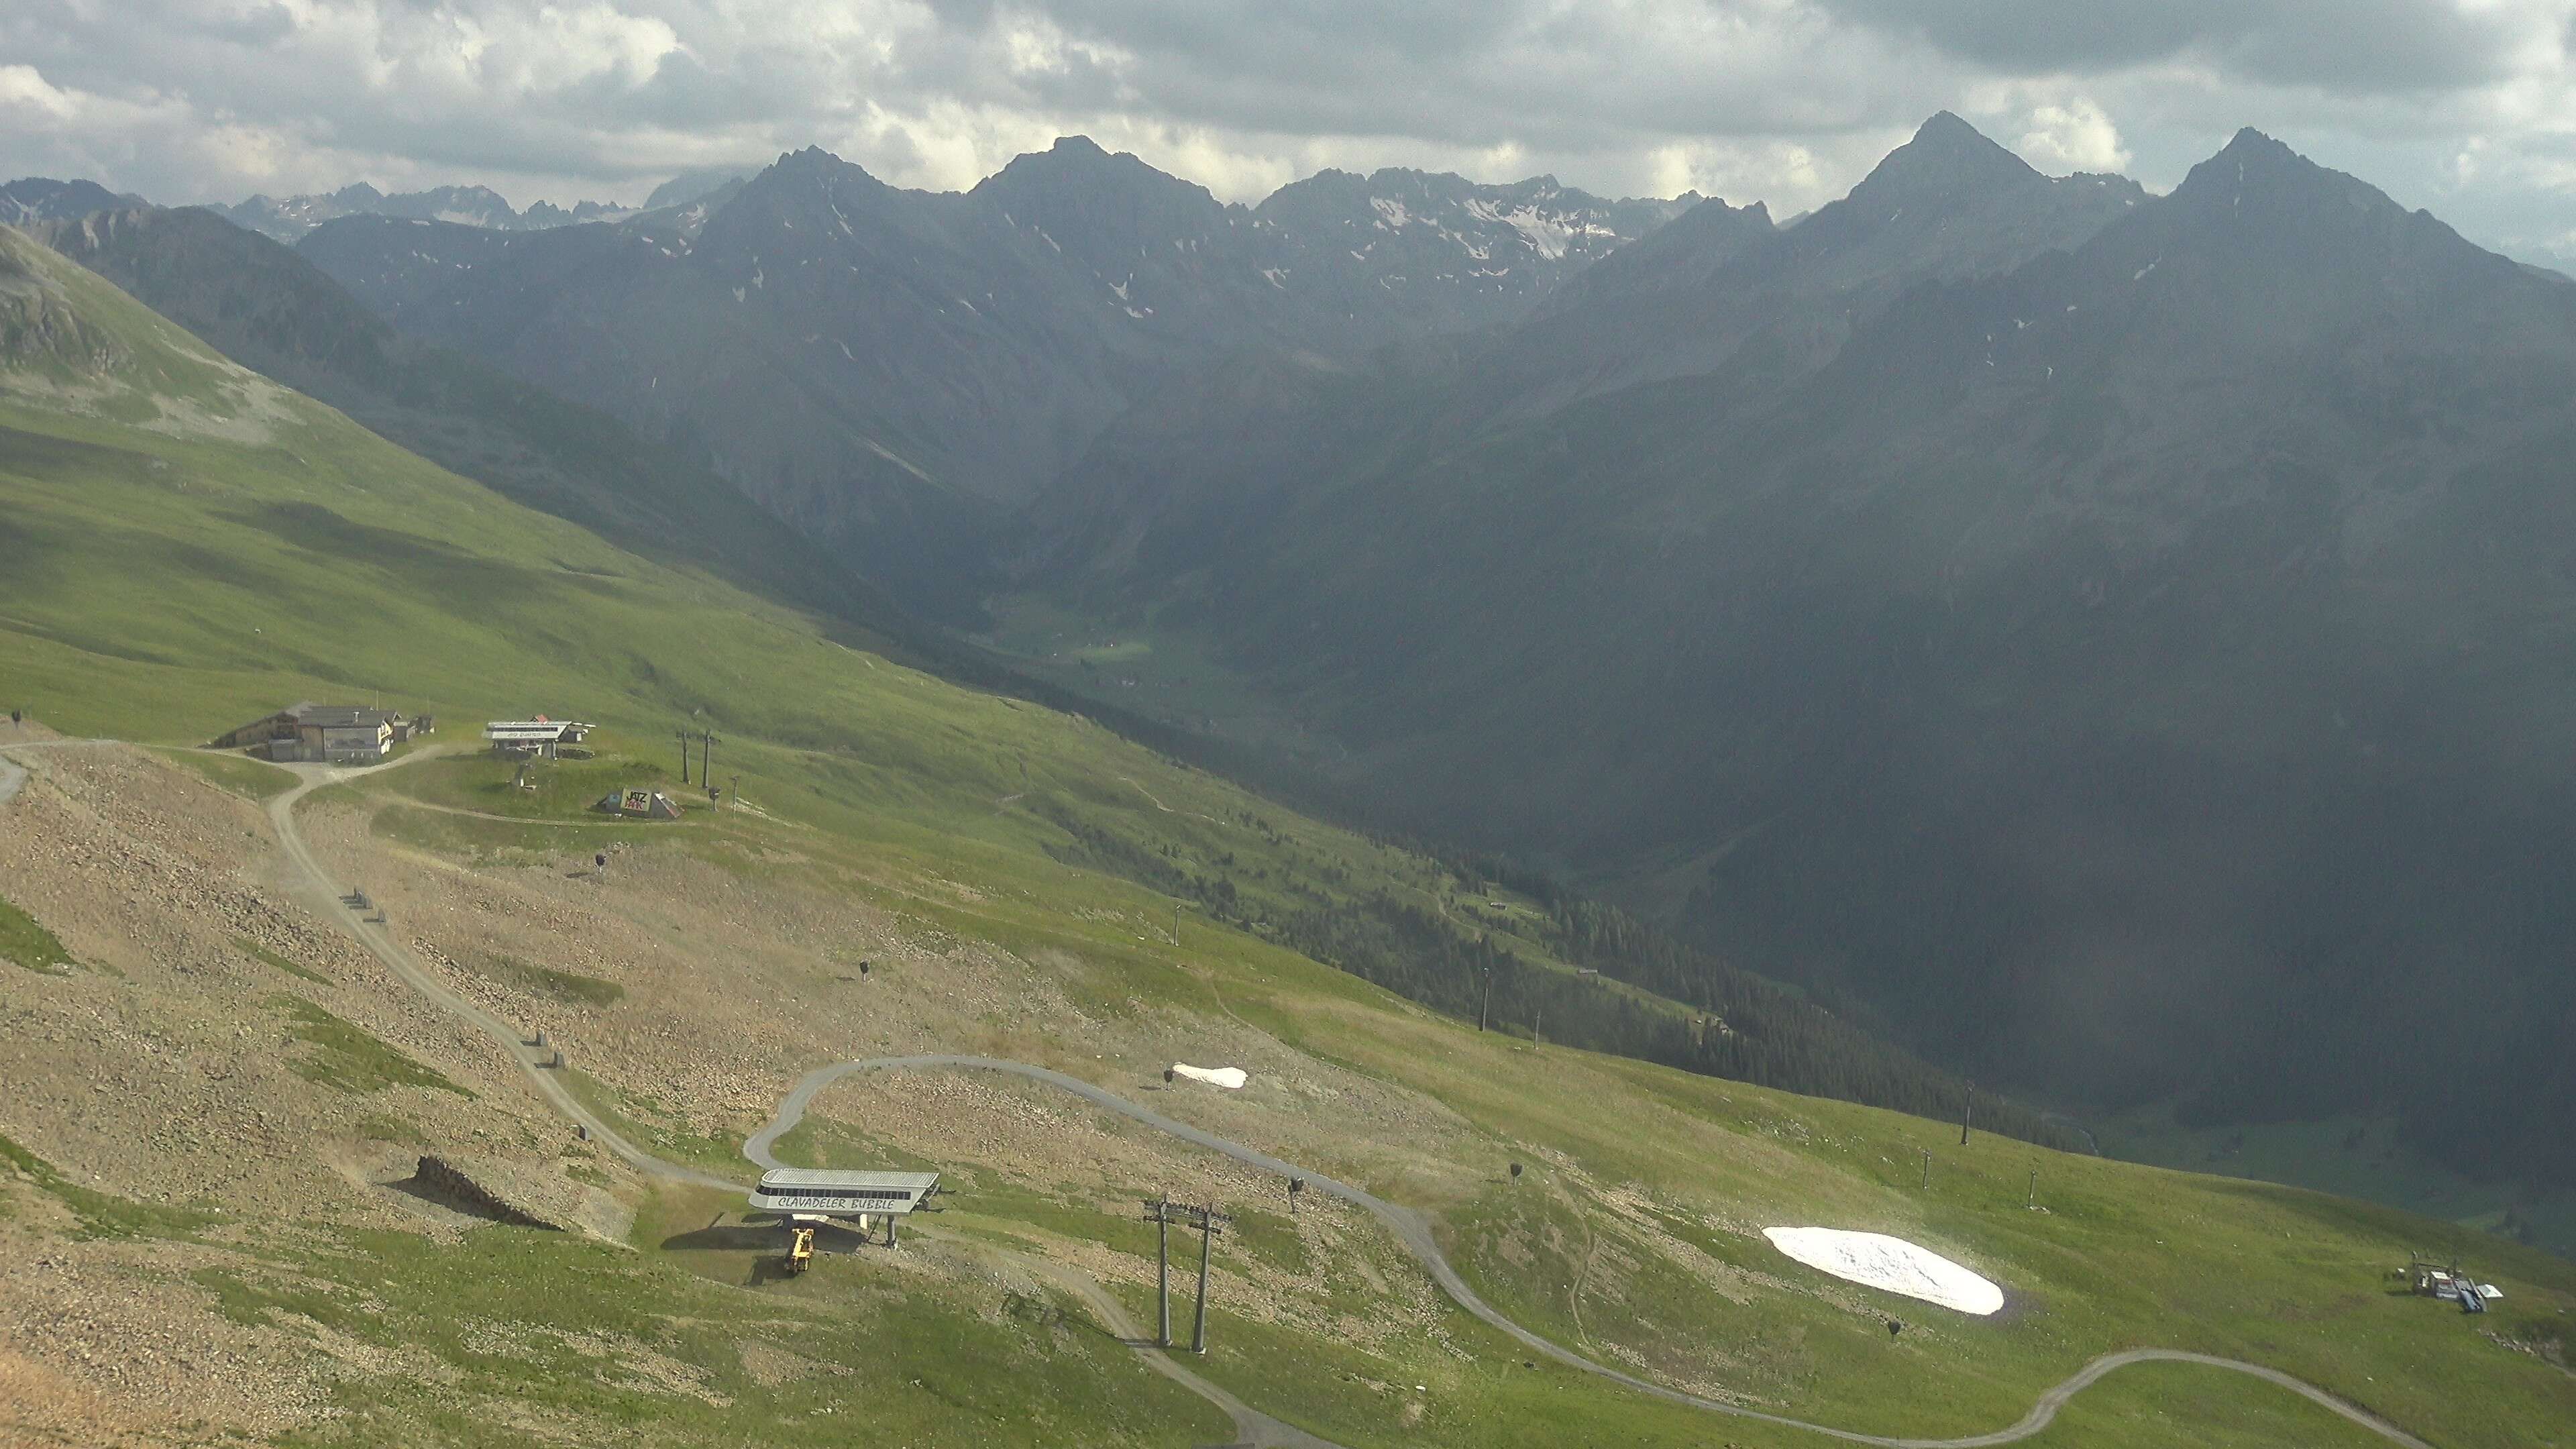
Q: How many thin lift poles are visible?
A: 11